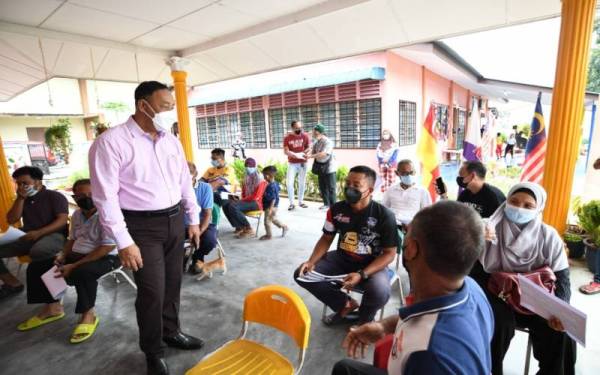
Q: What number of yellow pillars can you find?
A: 3